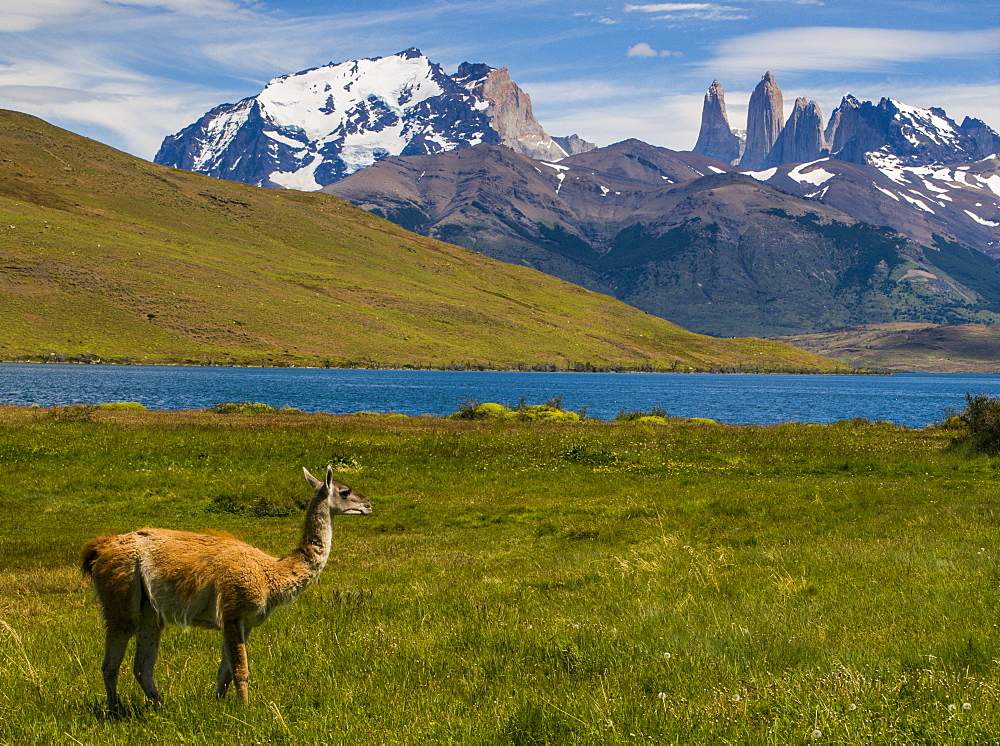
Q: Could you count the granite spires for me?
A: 3